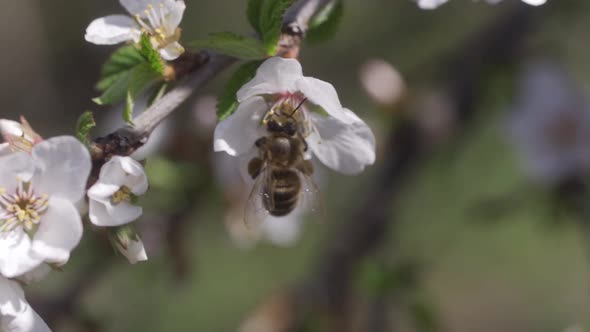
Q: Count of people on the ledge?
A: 0